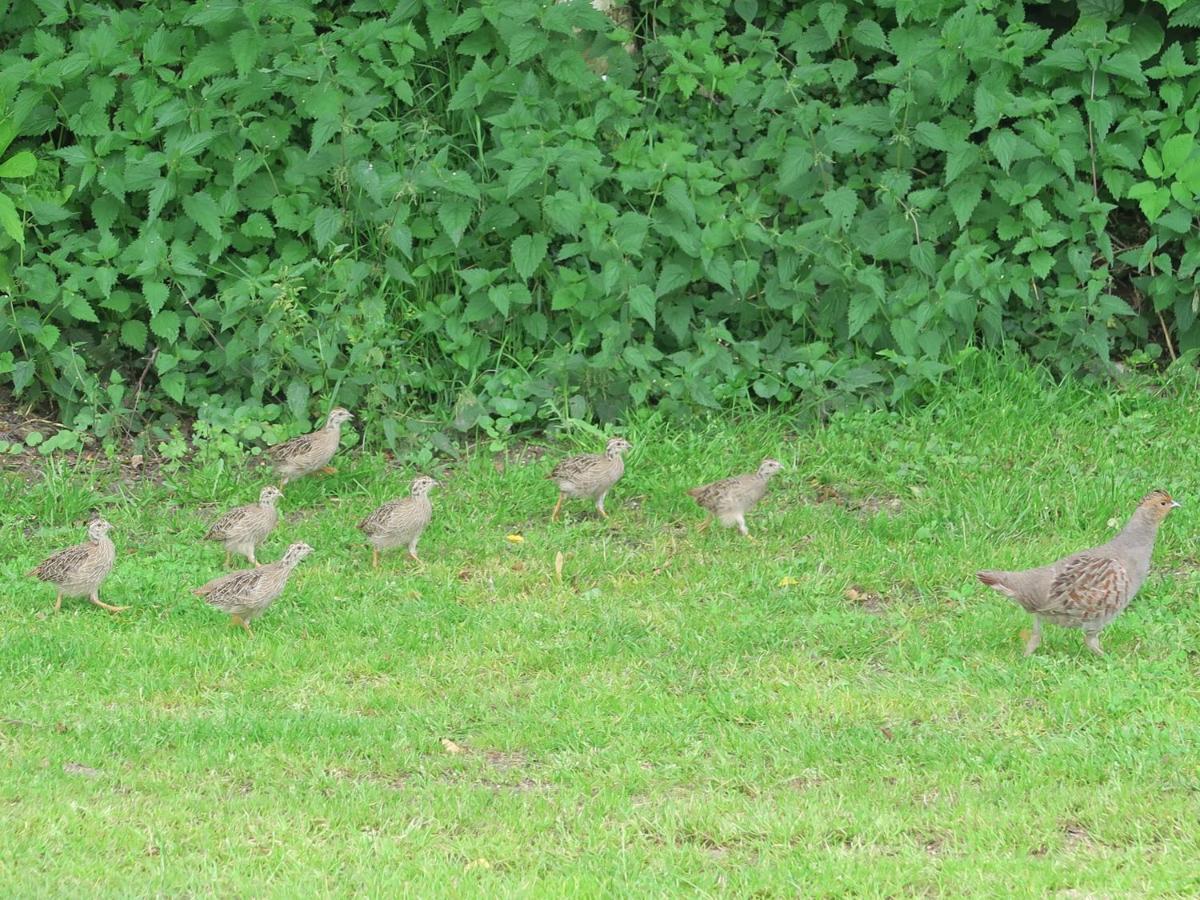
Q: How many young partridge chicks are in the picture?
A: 7